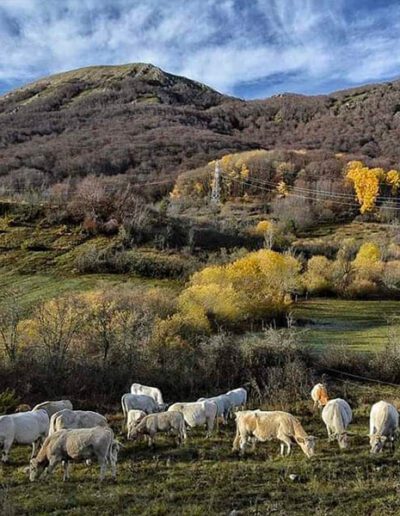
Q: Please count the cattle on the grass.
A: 15